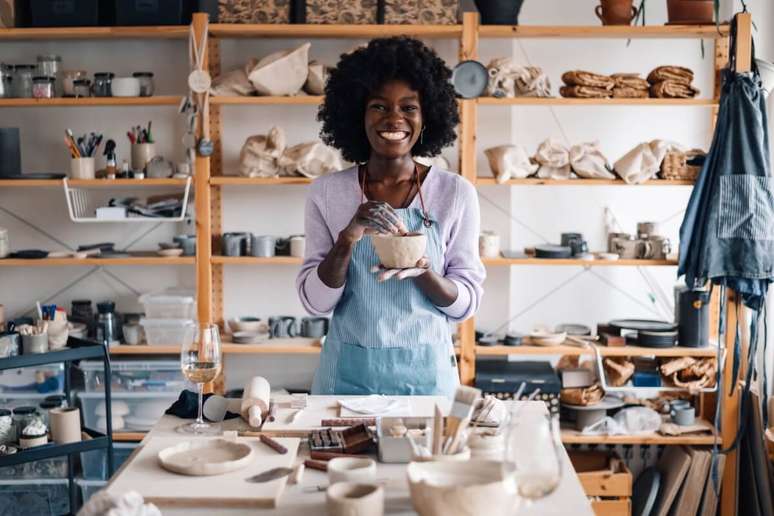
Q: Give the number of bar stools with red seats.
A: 0